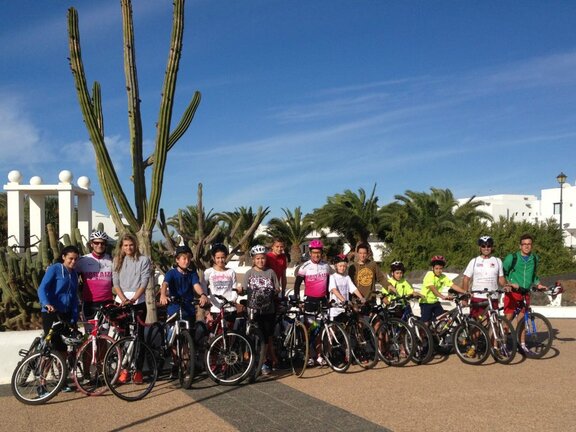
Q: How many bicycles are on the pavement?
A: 14